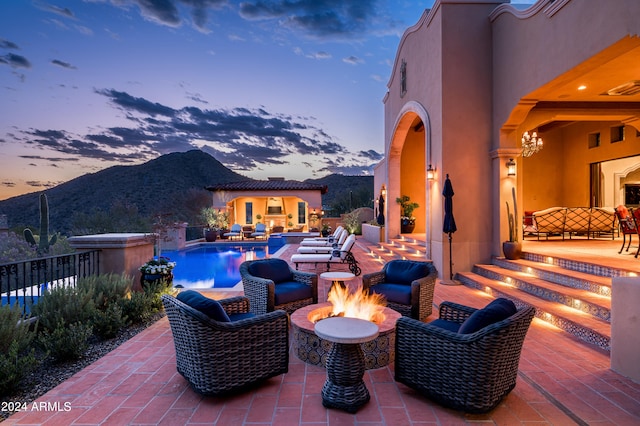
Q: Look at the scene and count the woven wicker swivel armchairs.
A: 4